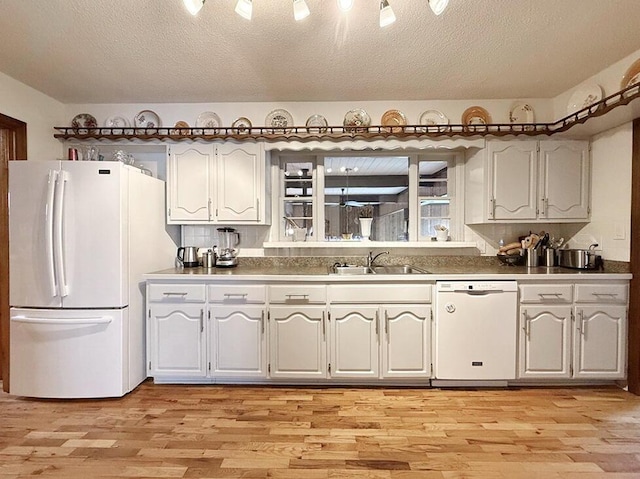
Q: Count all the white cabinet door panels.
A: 11